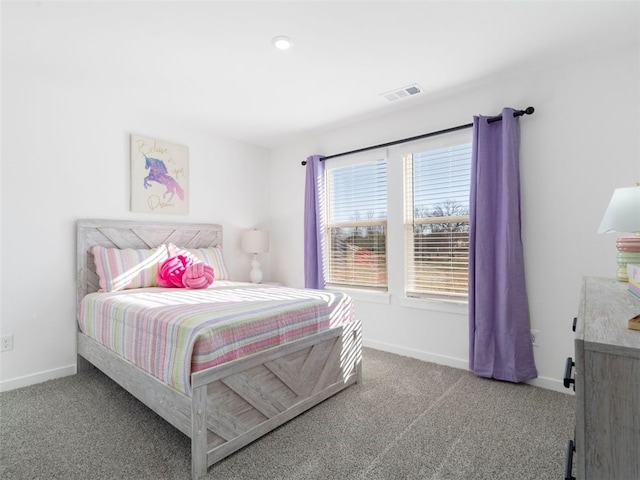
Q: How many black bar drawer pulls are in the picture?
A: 3